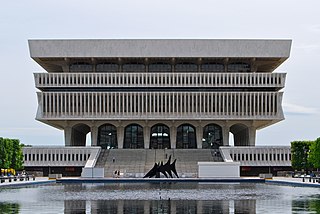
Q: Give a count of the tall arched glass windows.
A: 5